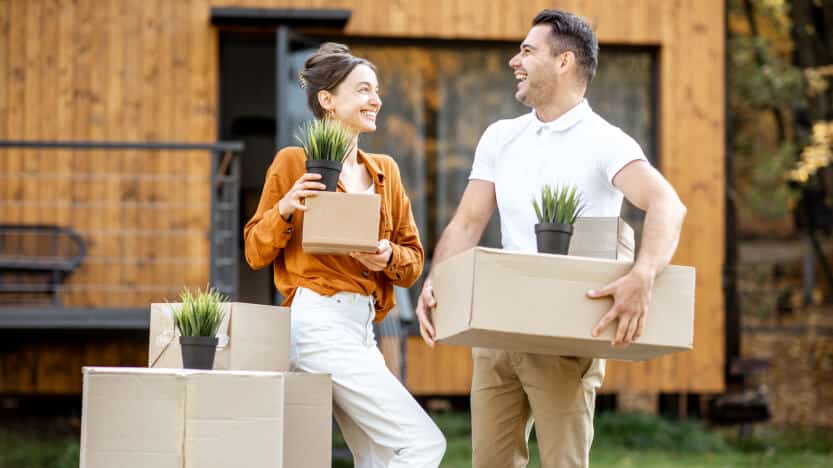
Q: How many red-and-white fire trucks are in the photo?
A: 0